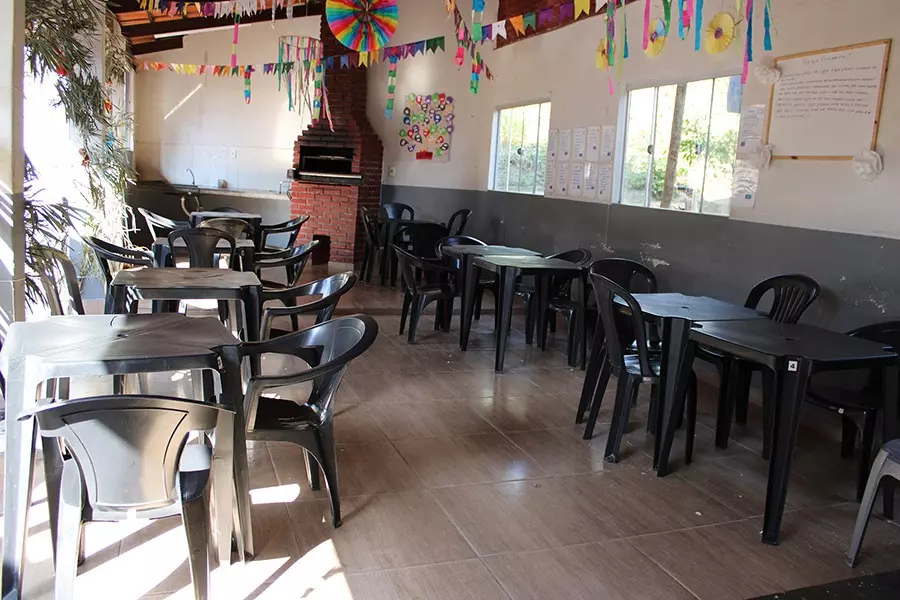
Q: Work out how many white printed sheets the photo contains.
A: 12